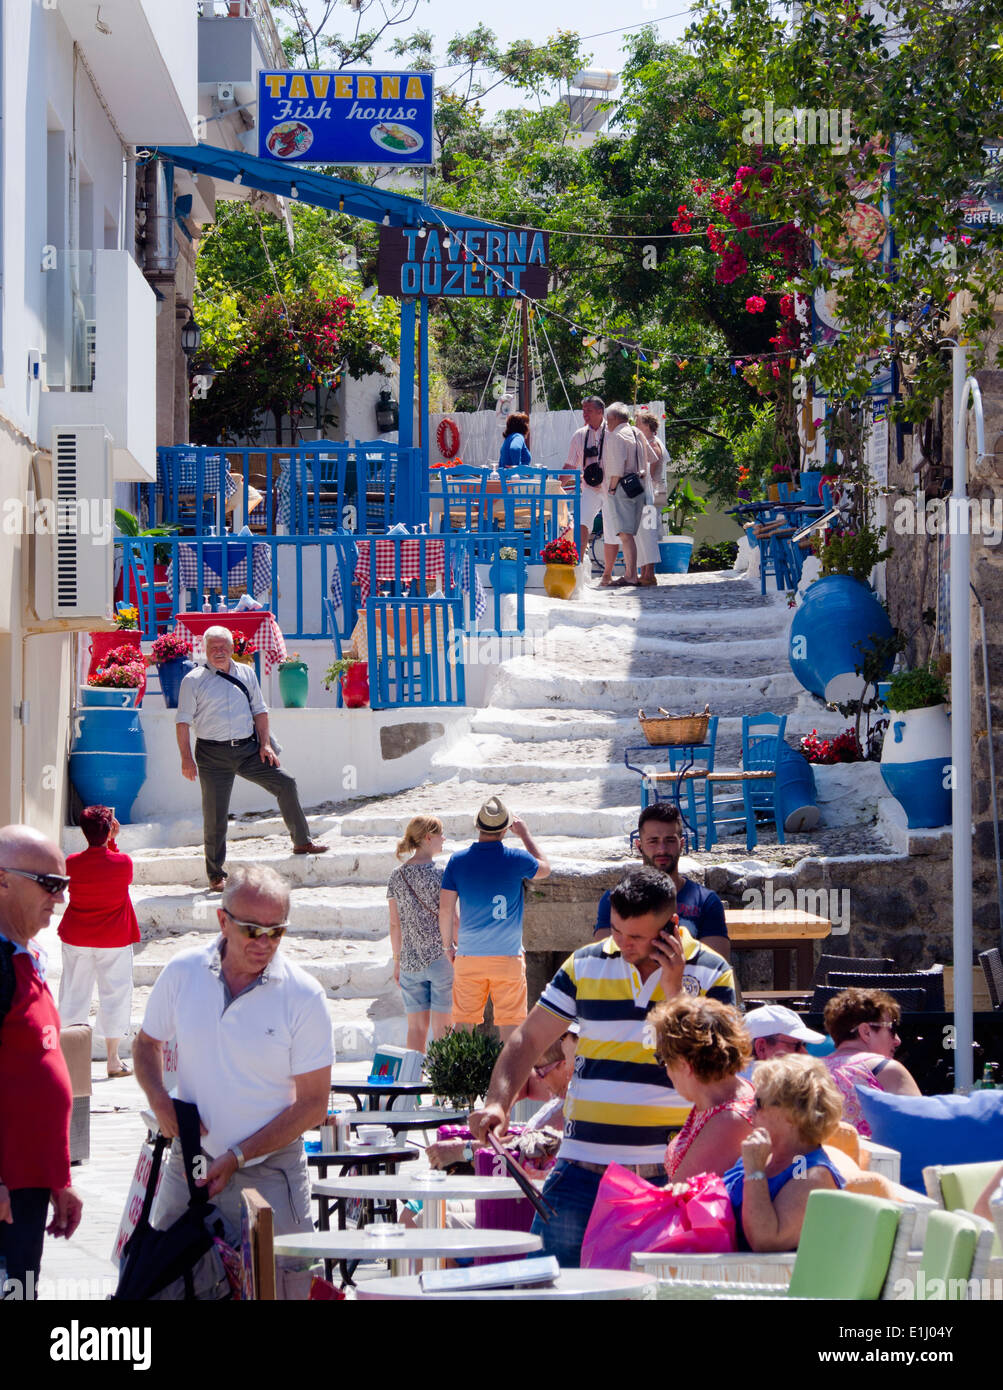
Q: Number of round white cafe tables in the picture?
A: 3